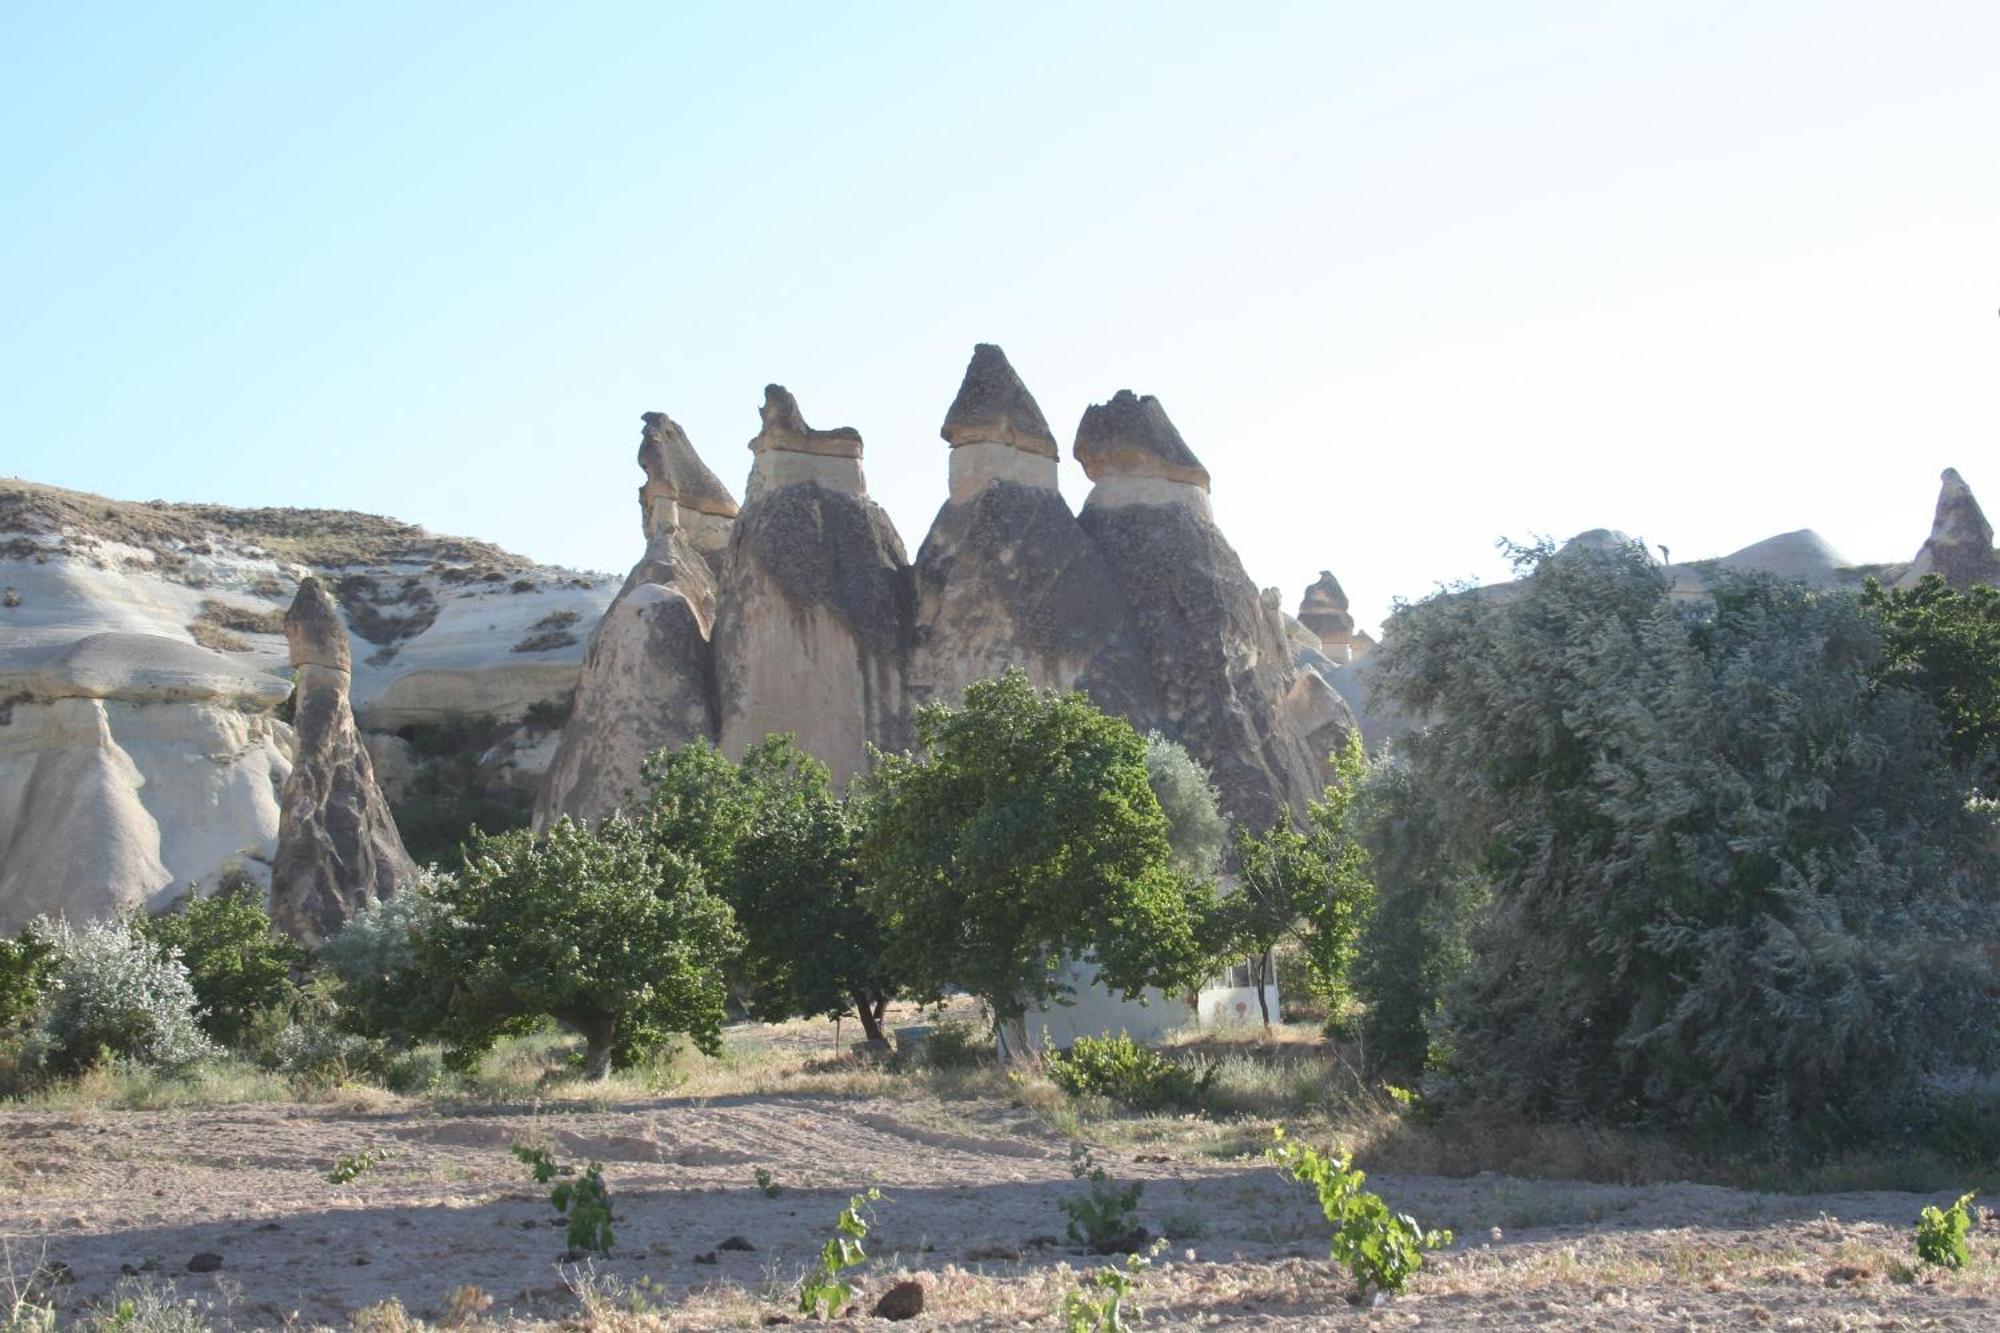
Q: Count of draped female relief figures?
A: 0